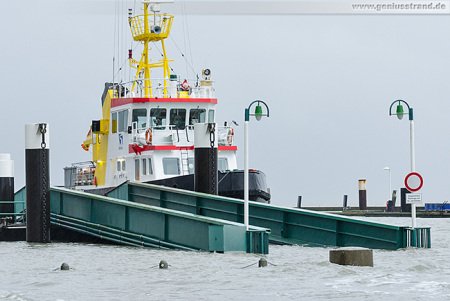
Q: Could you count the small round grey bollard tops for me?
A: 3